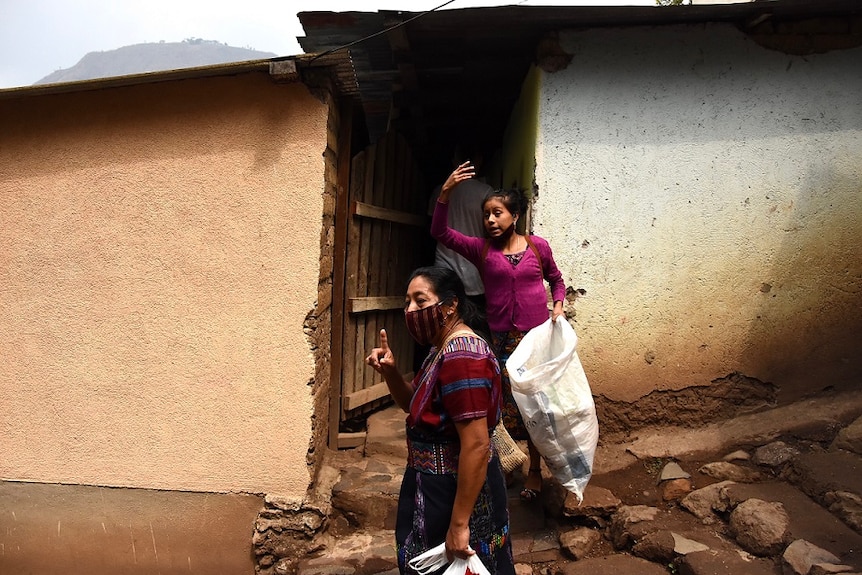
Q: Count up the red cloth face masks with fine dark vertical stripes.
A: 1